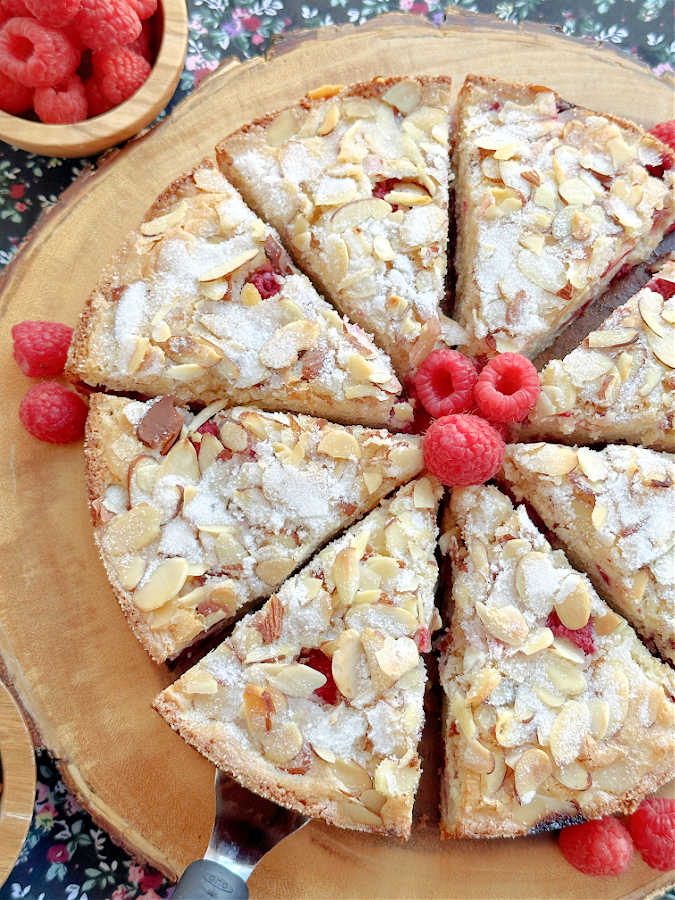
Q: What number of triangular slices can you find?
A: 8